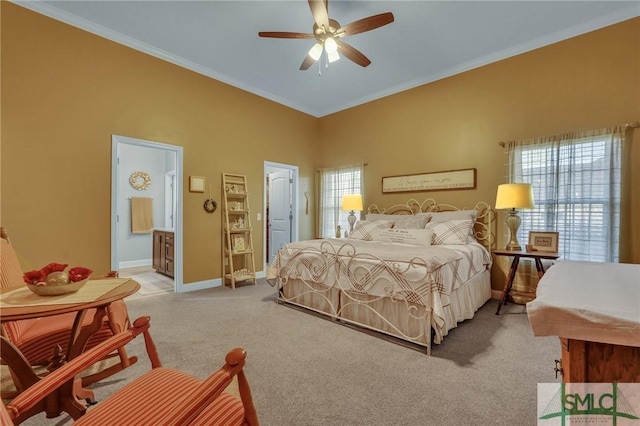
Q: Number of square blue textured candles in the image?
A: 0